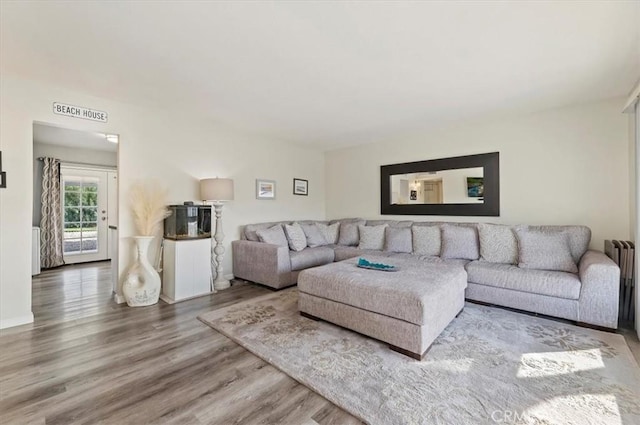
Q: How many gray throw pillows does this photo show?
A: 11